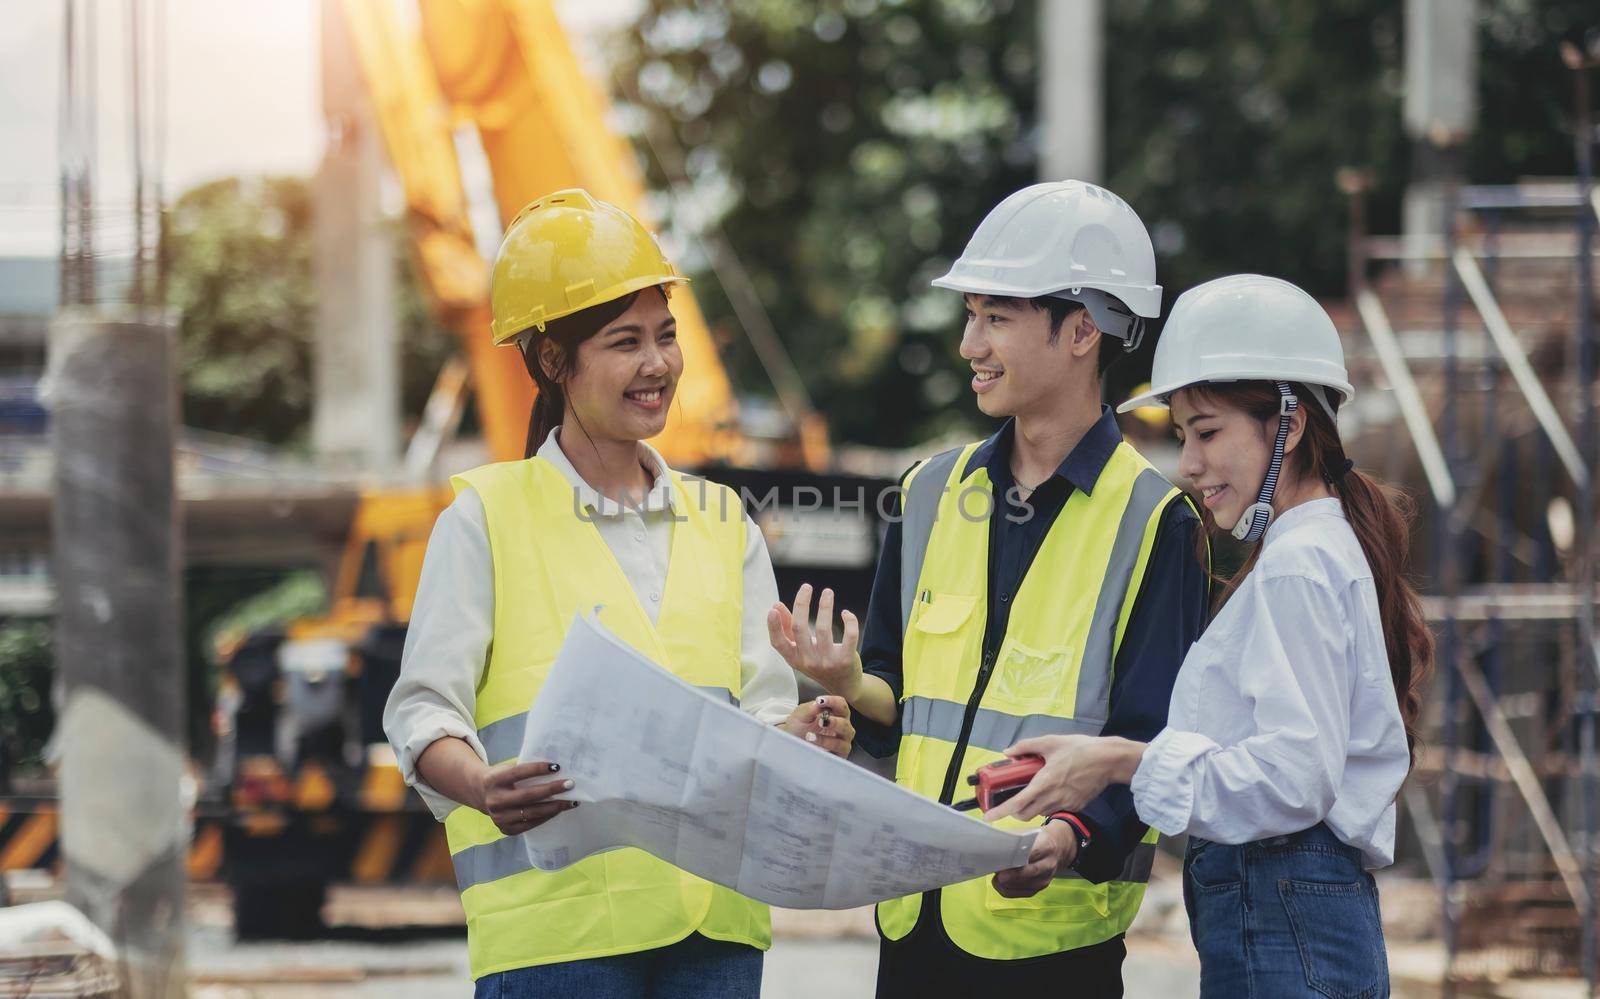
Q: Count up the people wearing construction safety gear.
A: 3